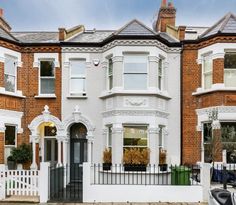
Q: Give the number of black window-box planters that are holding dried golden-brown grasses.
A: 3